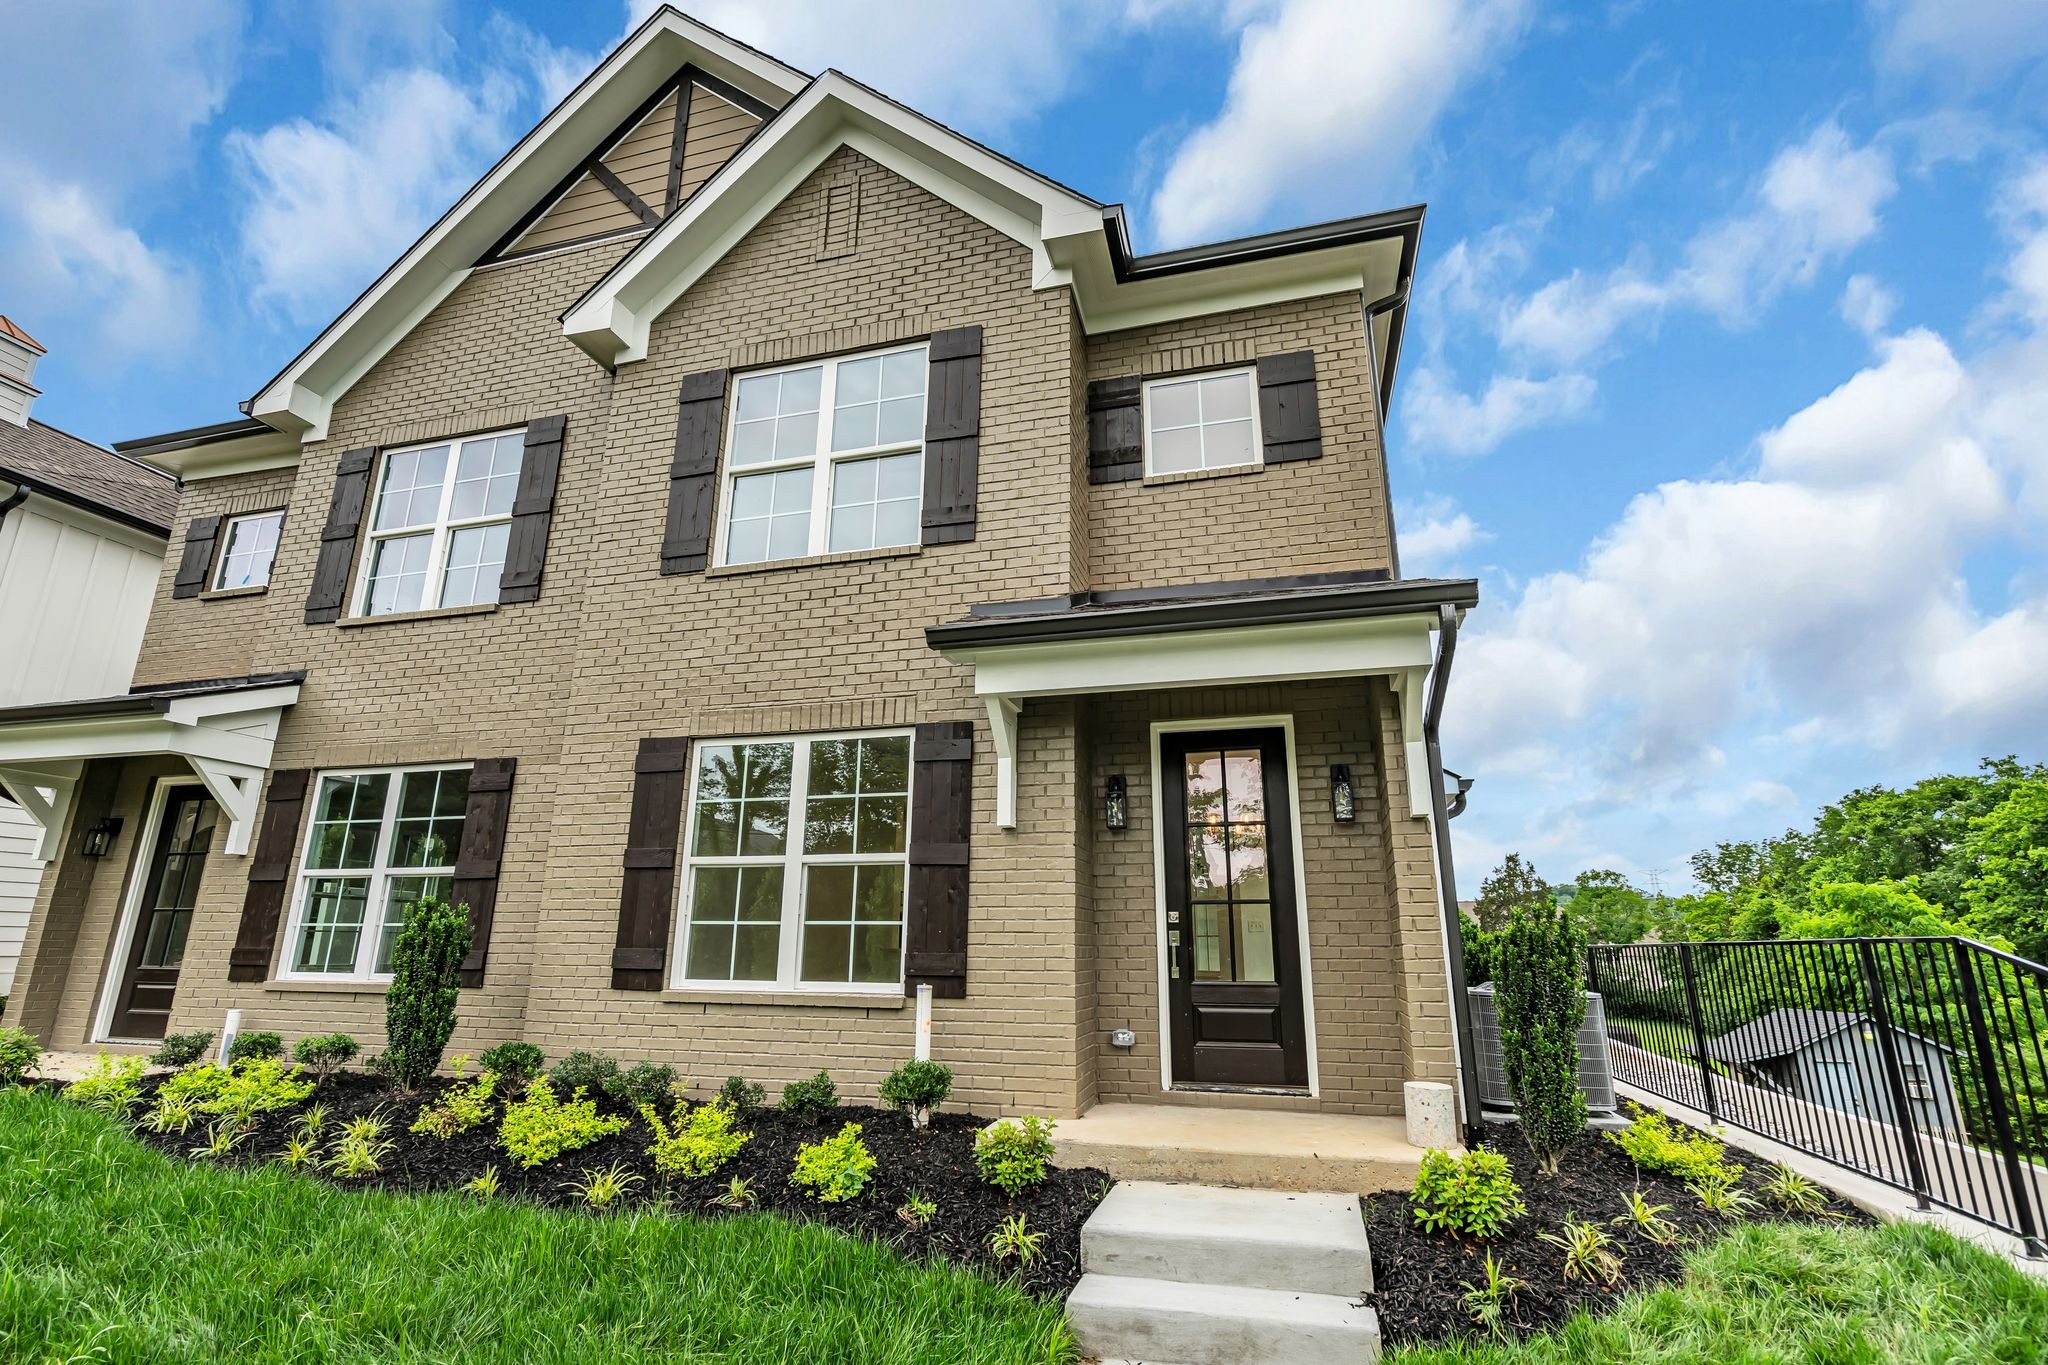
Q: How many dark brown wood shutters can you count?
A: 11